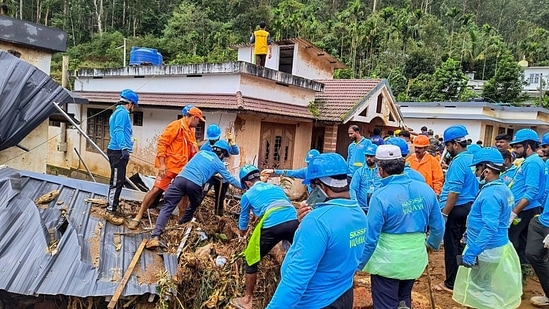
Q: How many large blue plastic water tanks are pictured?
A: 1